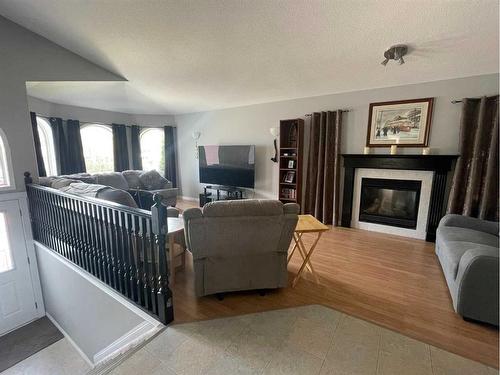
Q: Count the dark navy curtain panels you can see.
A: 6